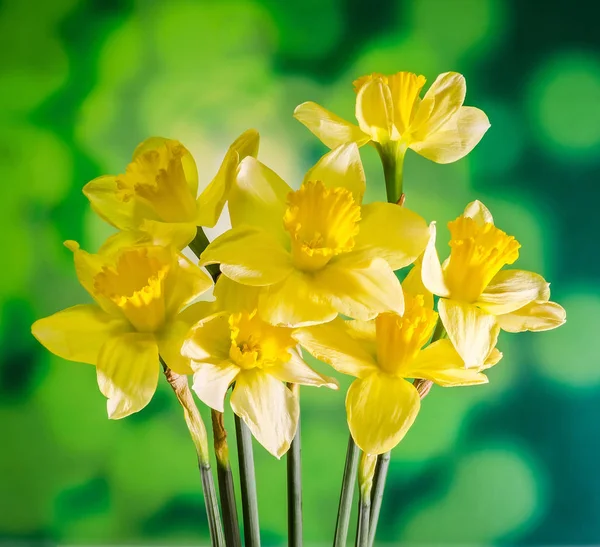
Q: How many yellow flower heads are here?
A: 7